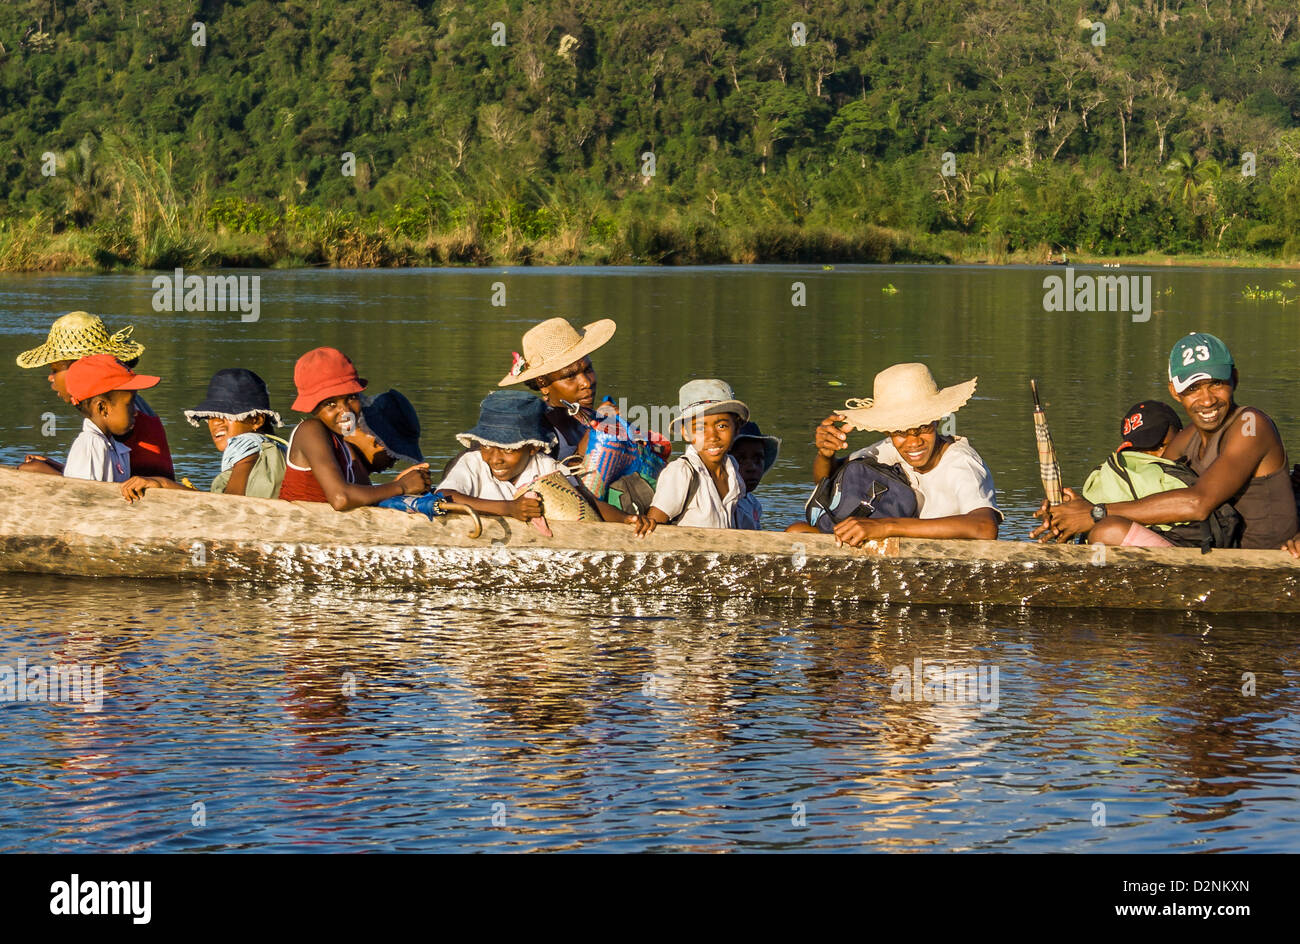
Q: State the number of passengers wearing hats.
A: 12